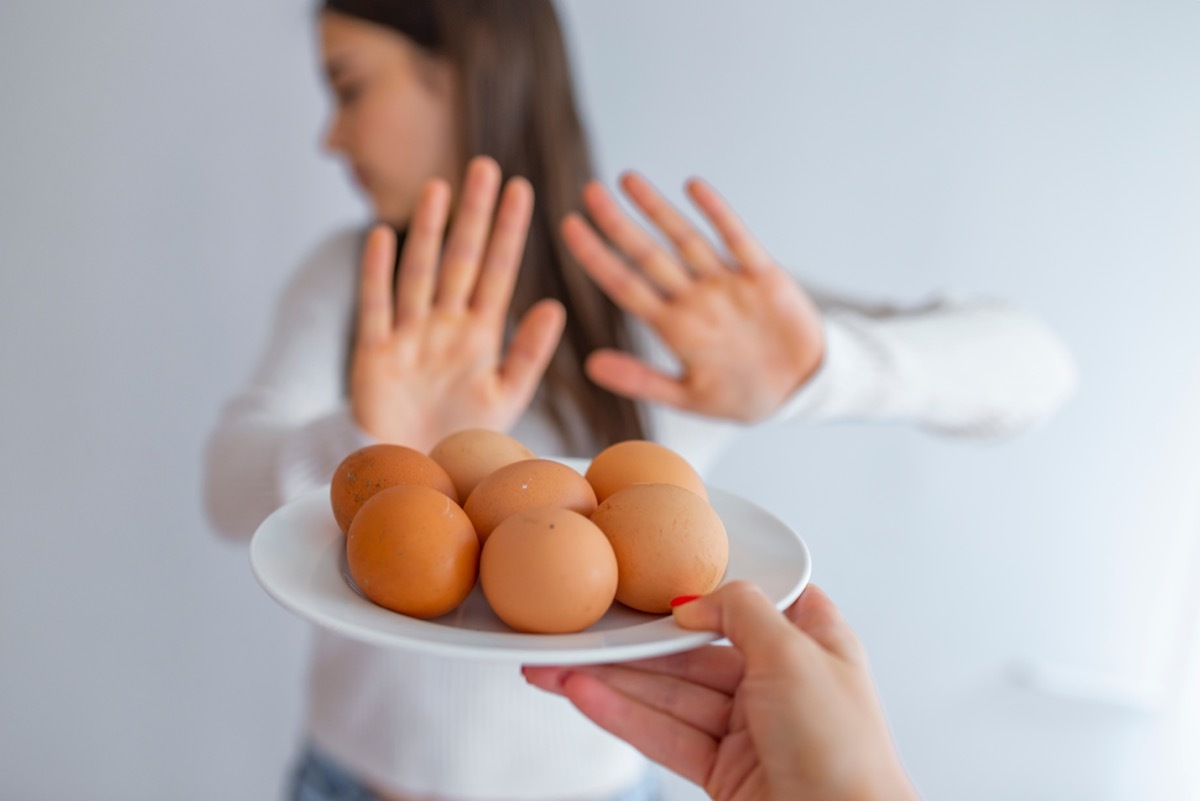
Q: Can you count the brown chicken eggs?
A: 7